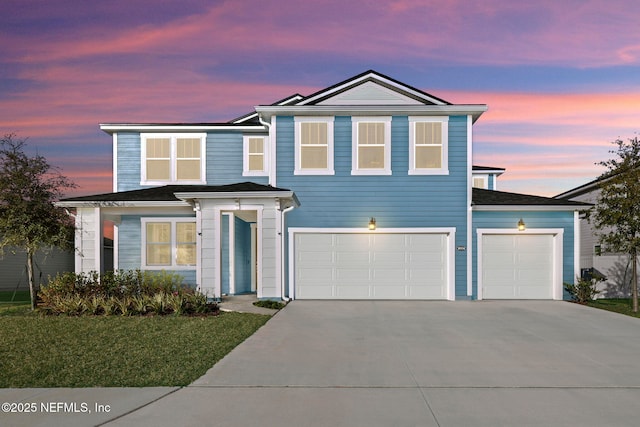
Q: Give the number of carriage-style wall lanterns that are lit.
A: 2